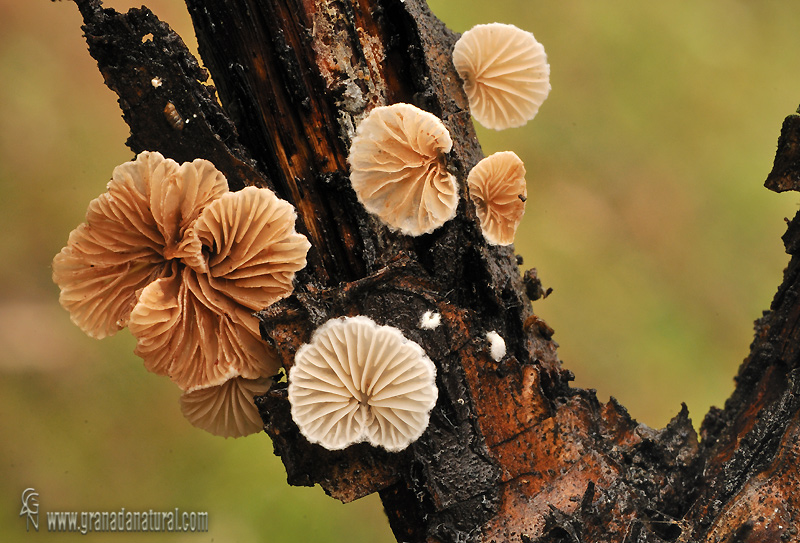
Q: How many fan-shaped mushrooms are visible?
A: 8